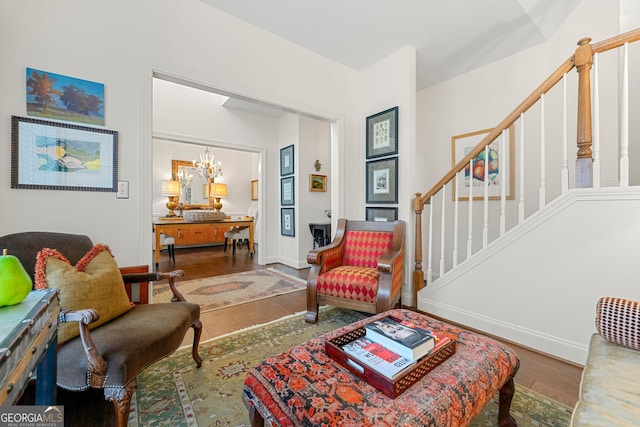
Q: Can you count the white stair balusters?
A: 11